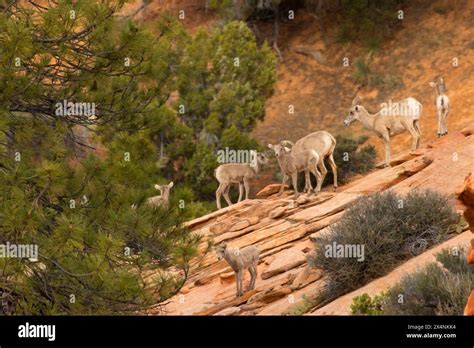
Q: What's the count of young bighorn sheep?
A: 5